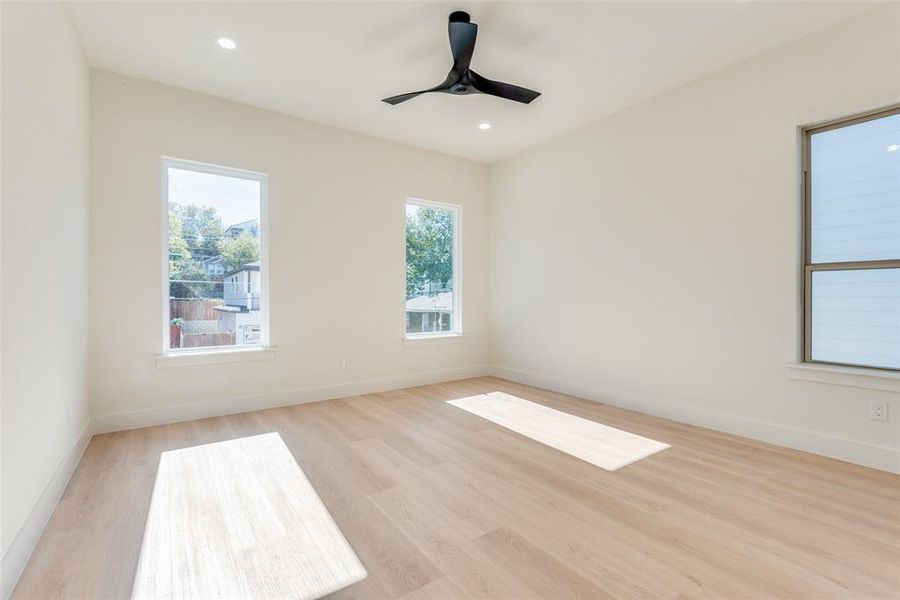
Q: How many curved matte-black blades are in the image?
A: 3